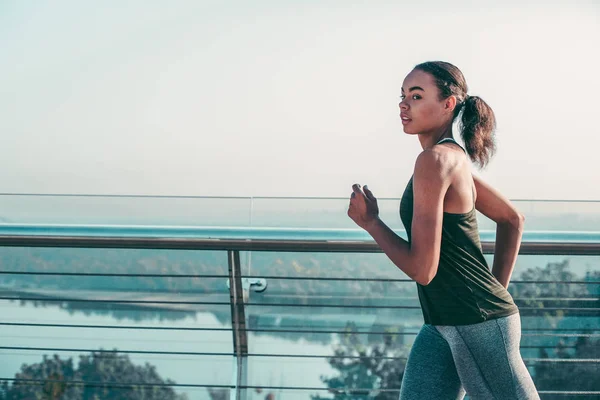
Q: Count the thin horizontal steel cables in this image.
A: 5